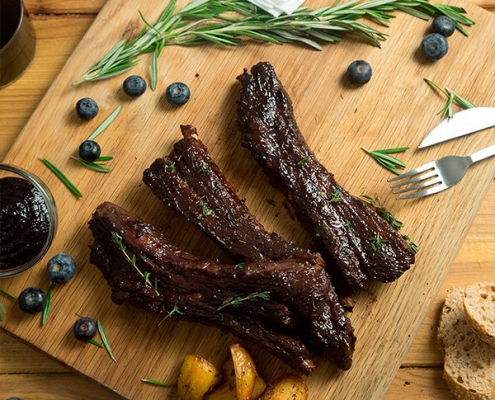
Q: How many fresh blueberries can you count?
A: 10